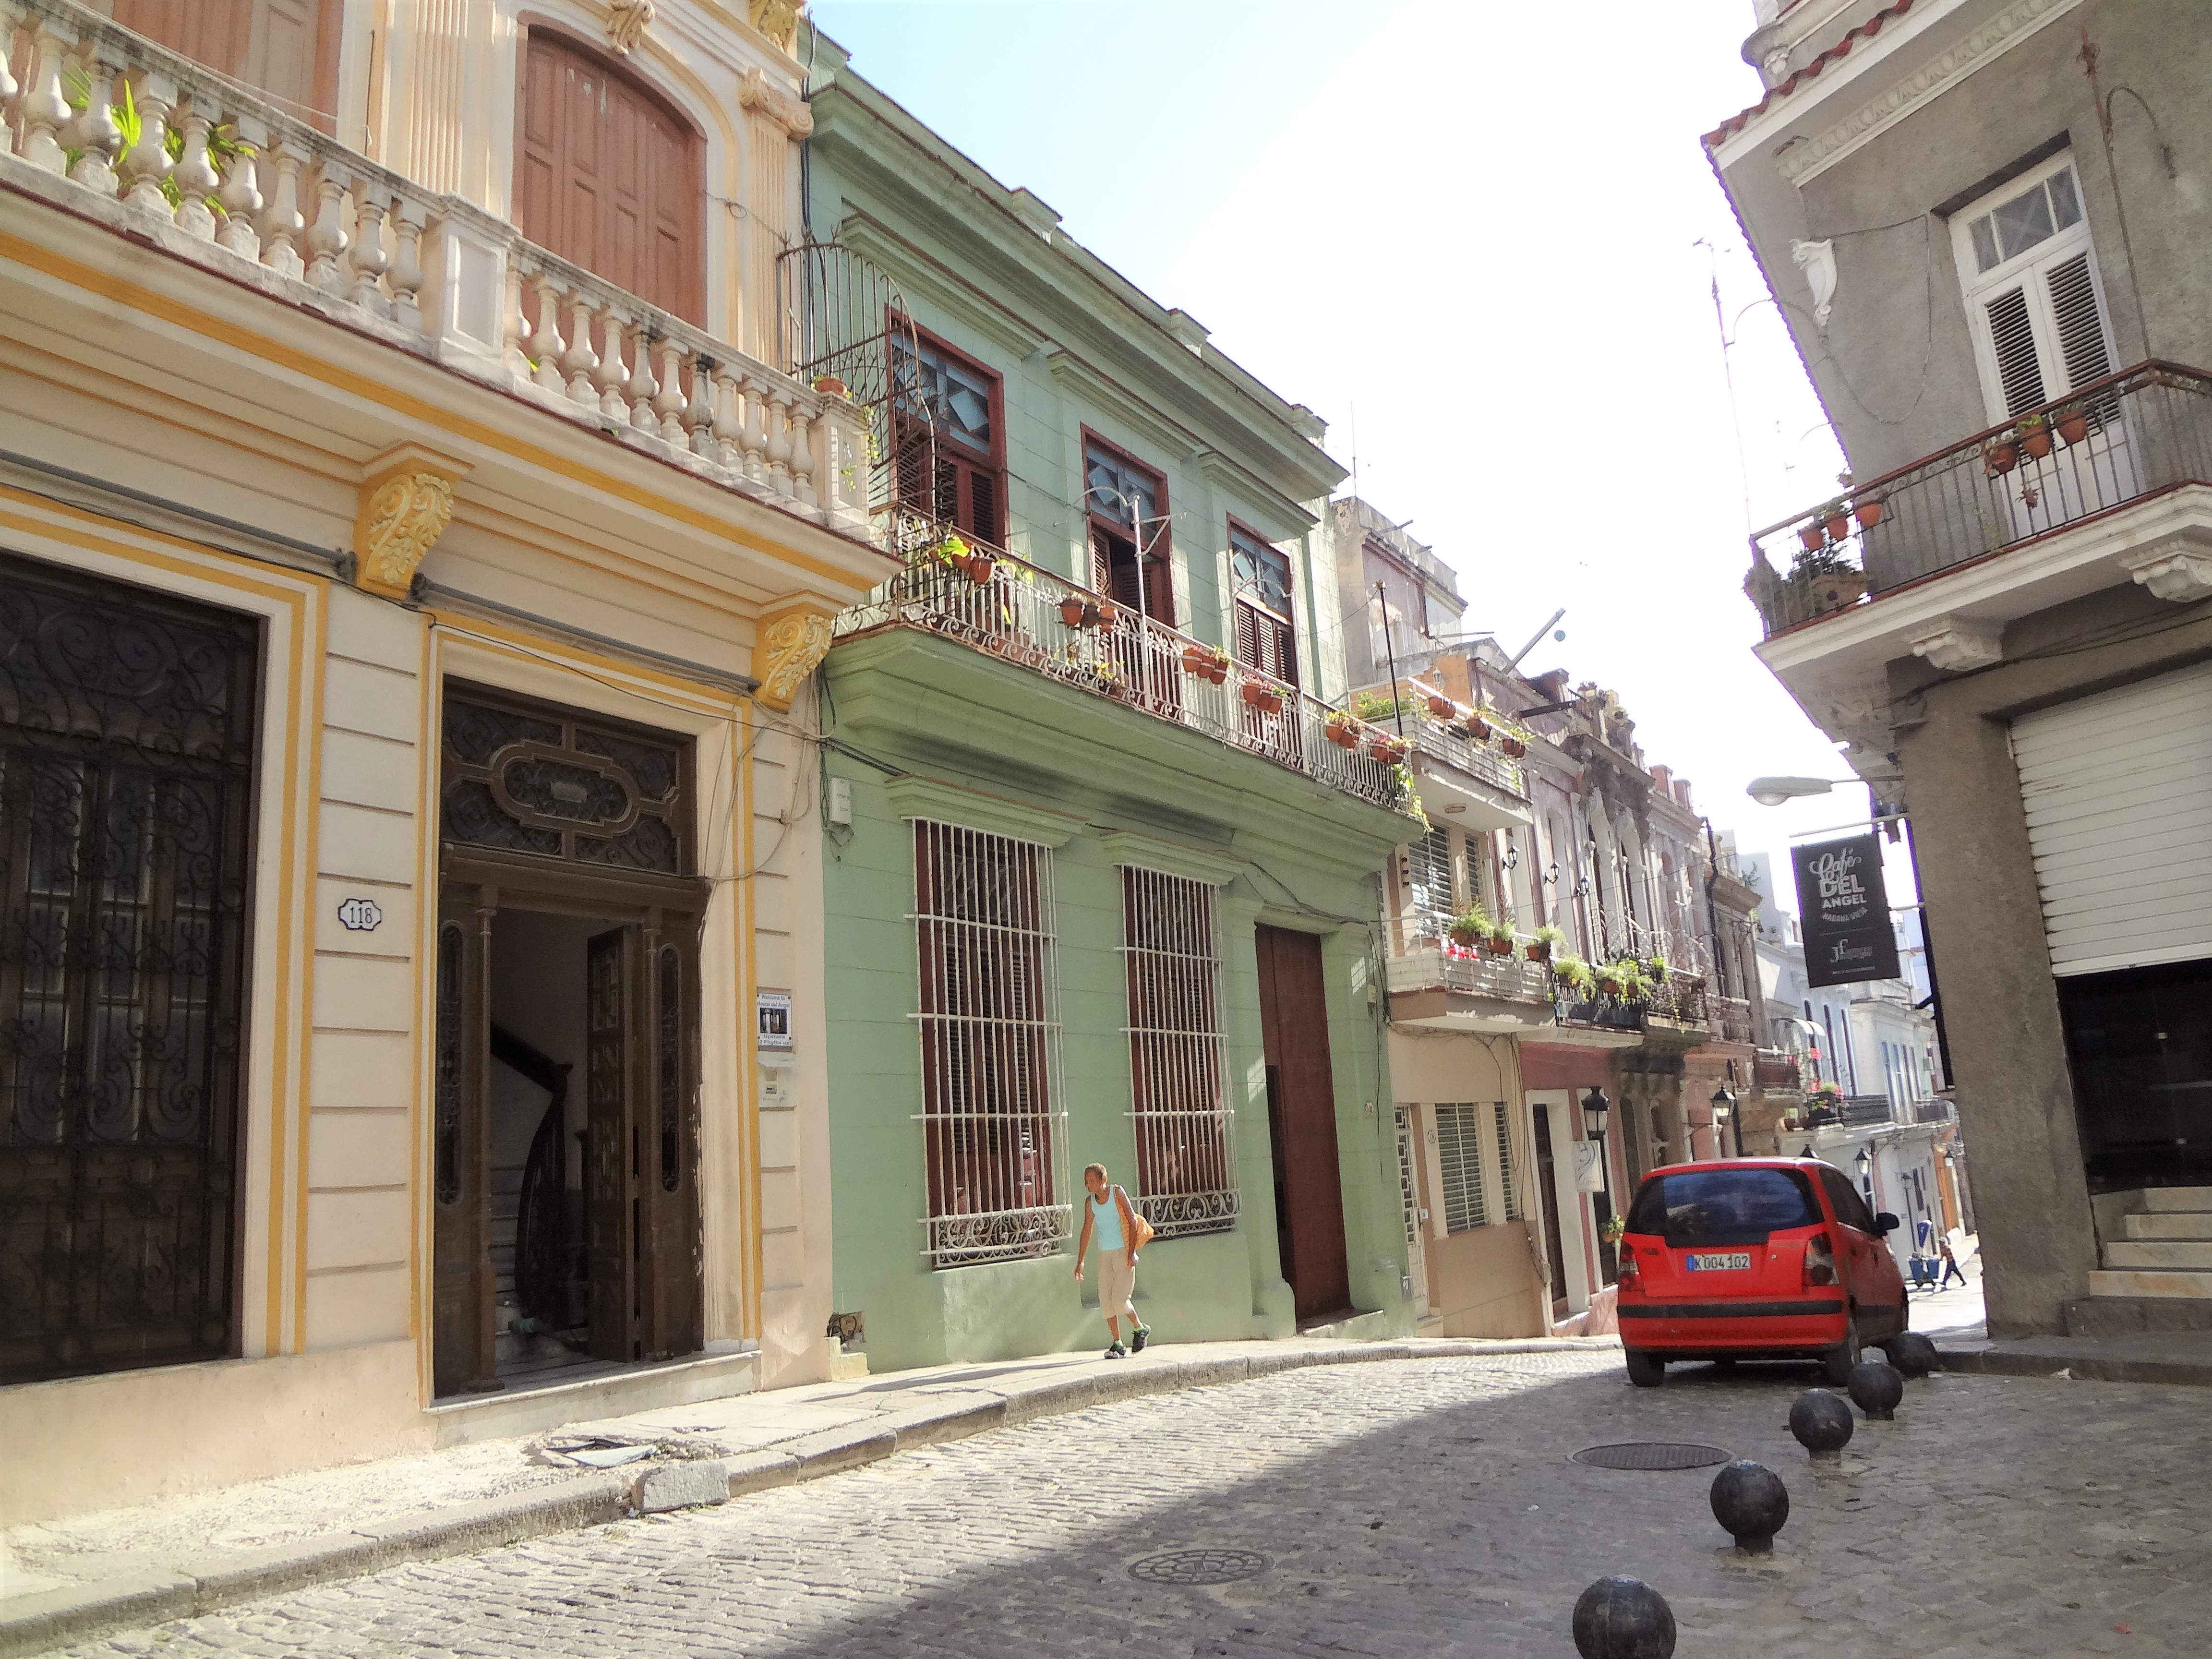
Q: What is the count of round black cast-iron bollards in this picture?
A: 5